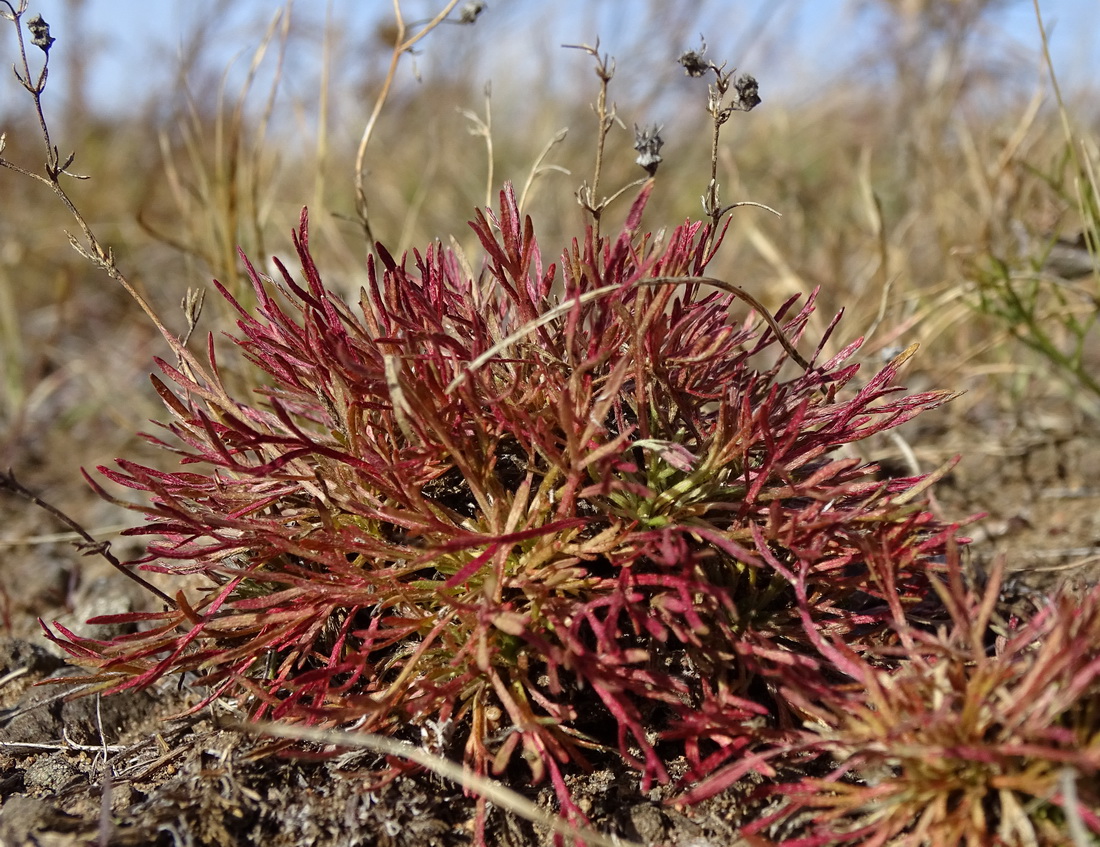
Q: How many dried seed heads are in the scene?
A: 5